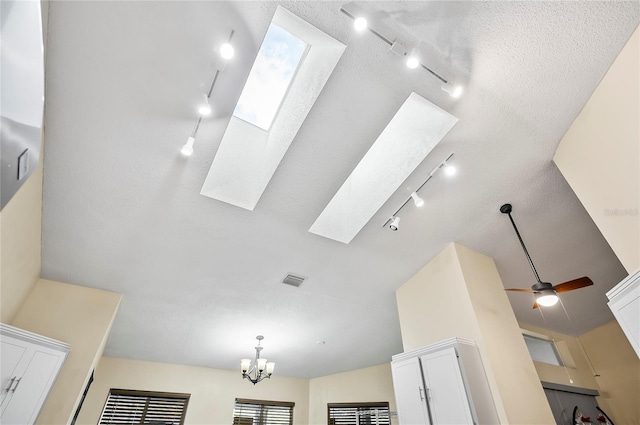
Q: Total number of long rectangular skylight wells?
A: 2